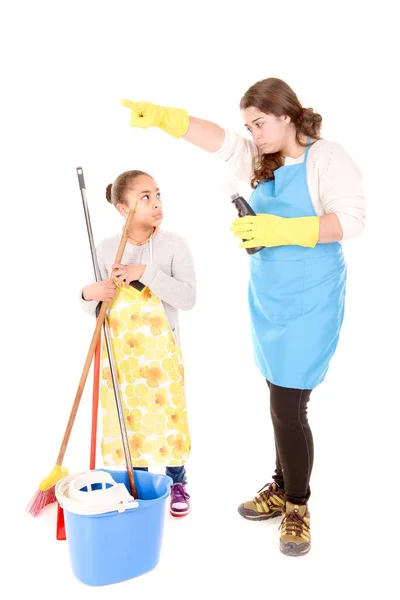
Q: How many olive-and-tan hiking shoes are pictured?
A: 2